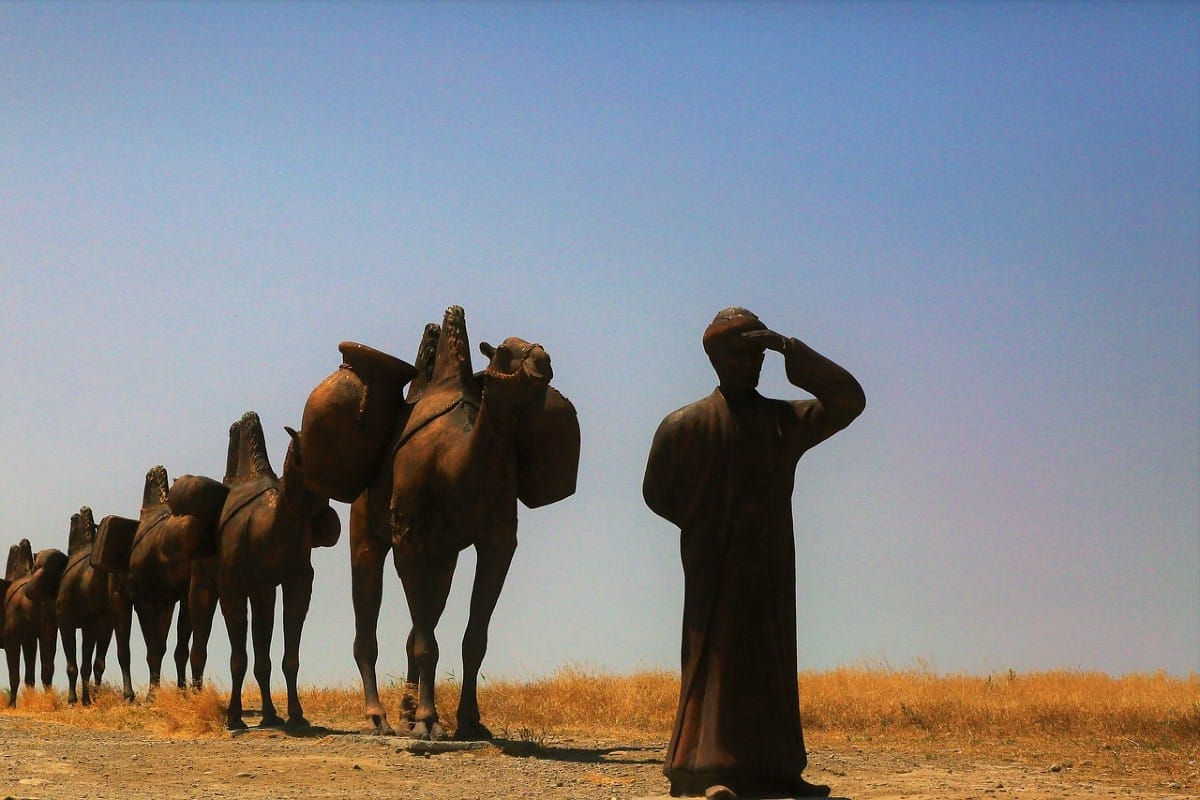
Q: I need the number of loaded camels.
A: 5